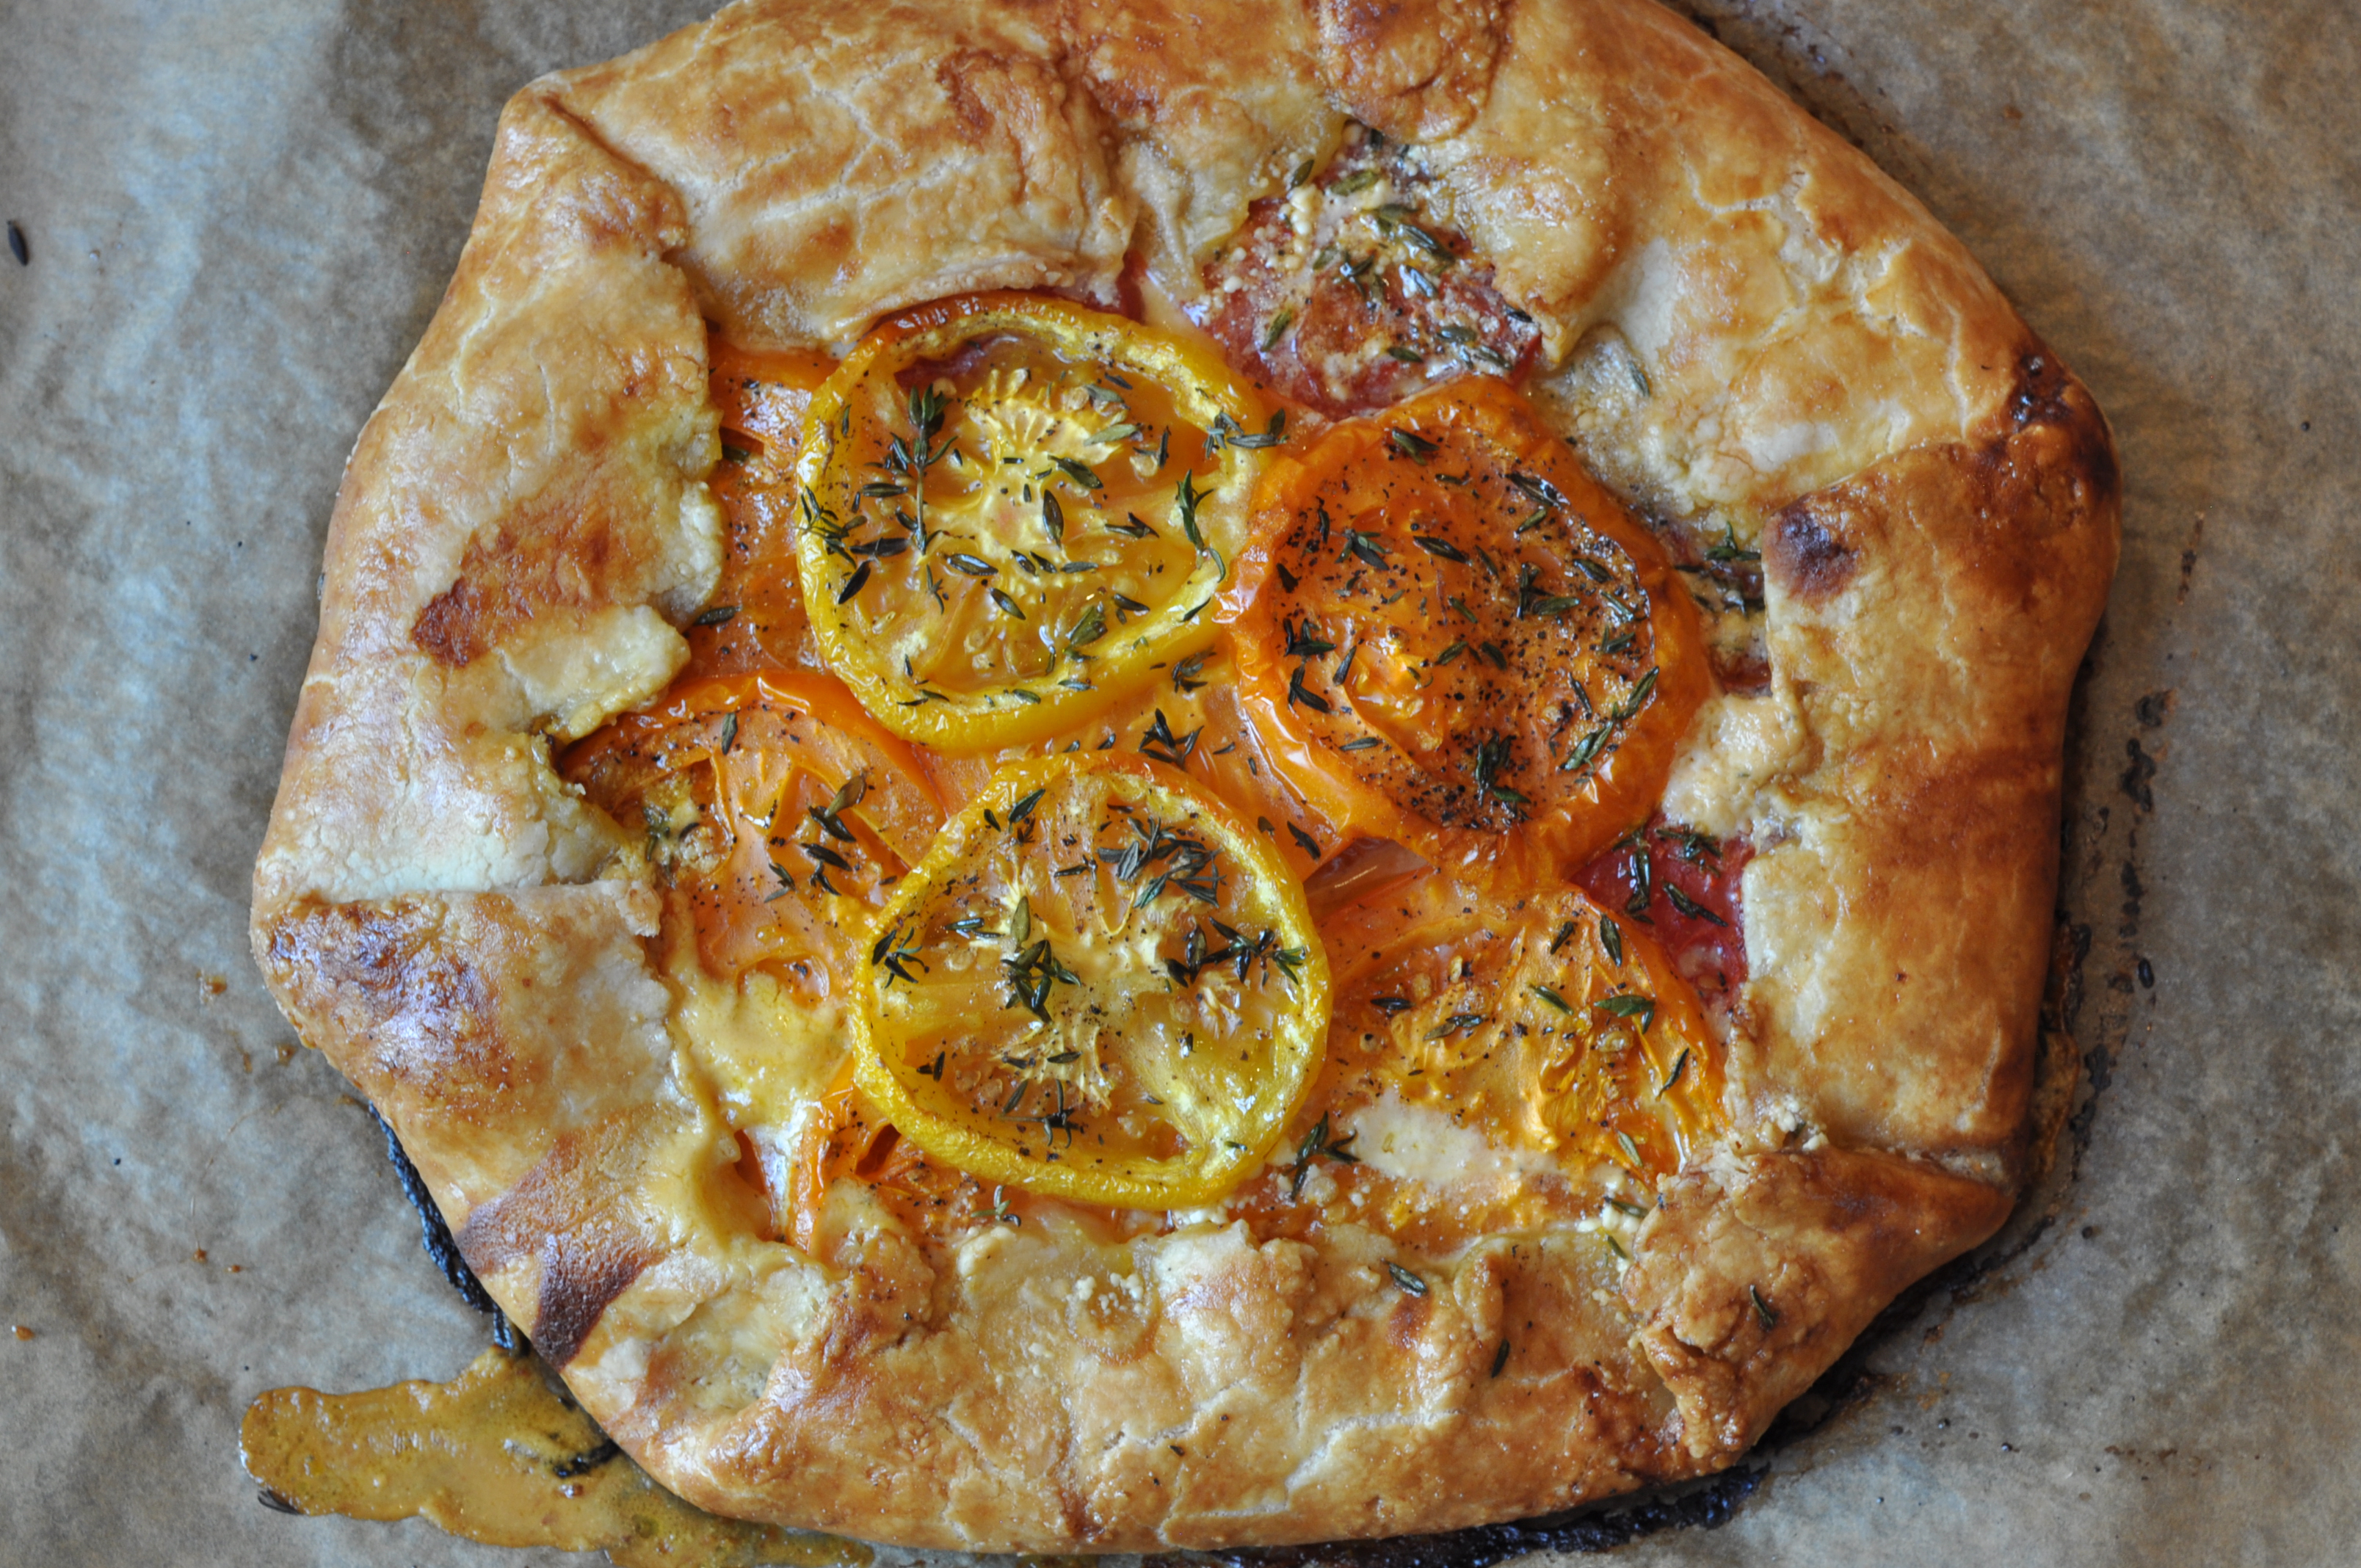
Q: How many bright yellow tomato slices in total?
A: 2